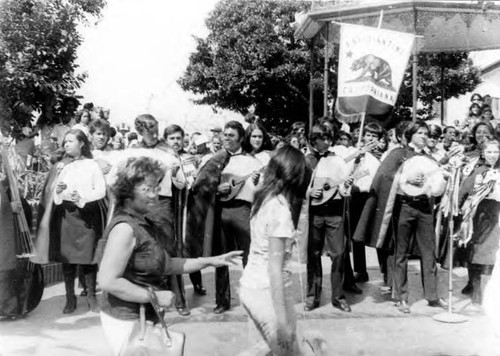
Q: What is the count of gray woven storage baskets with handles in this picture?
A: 0